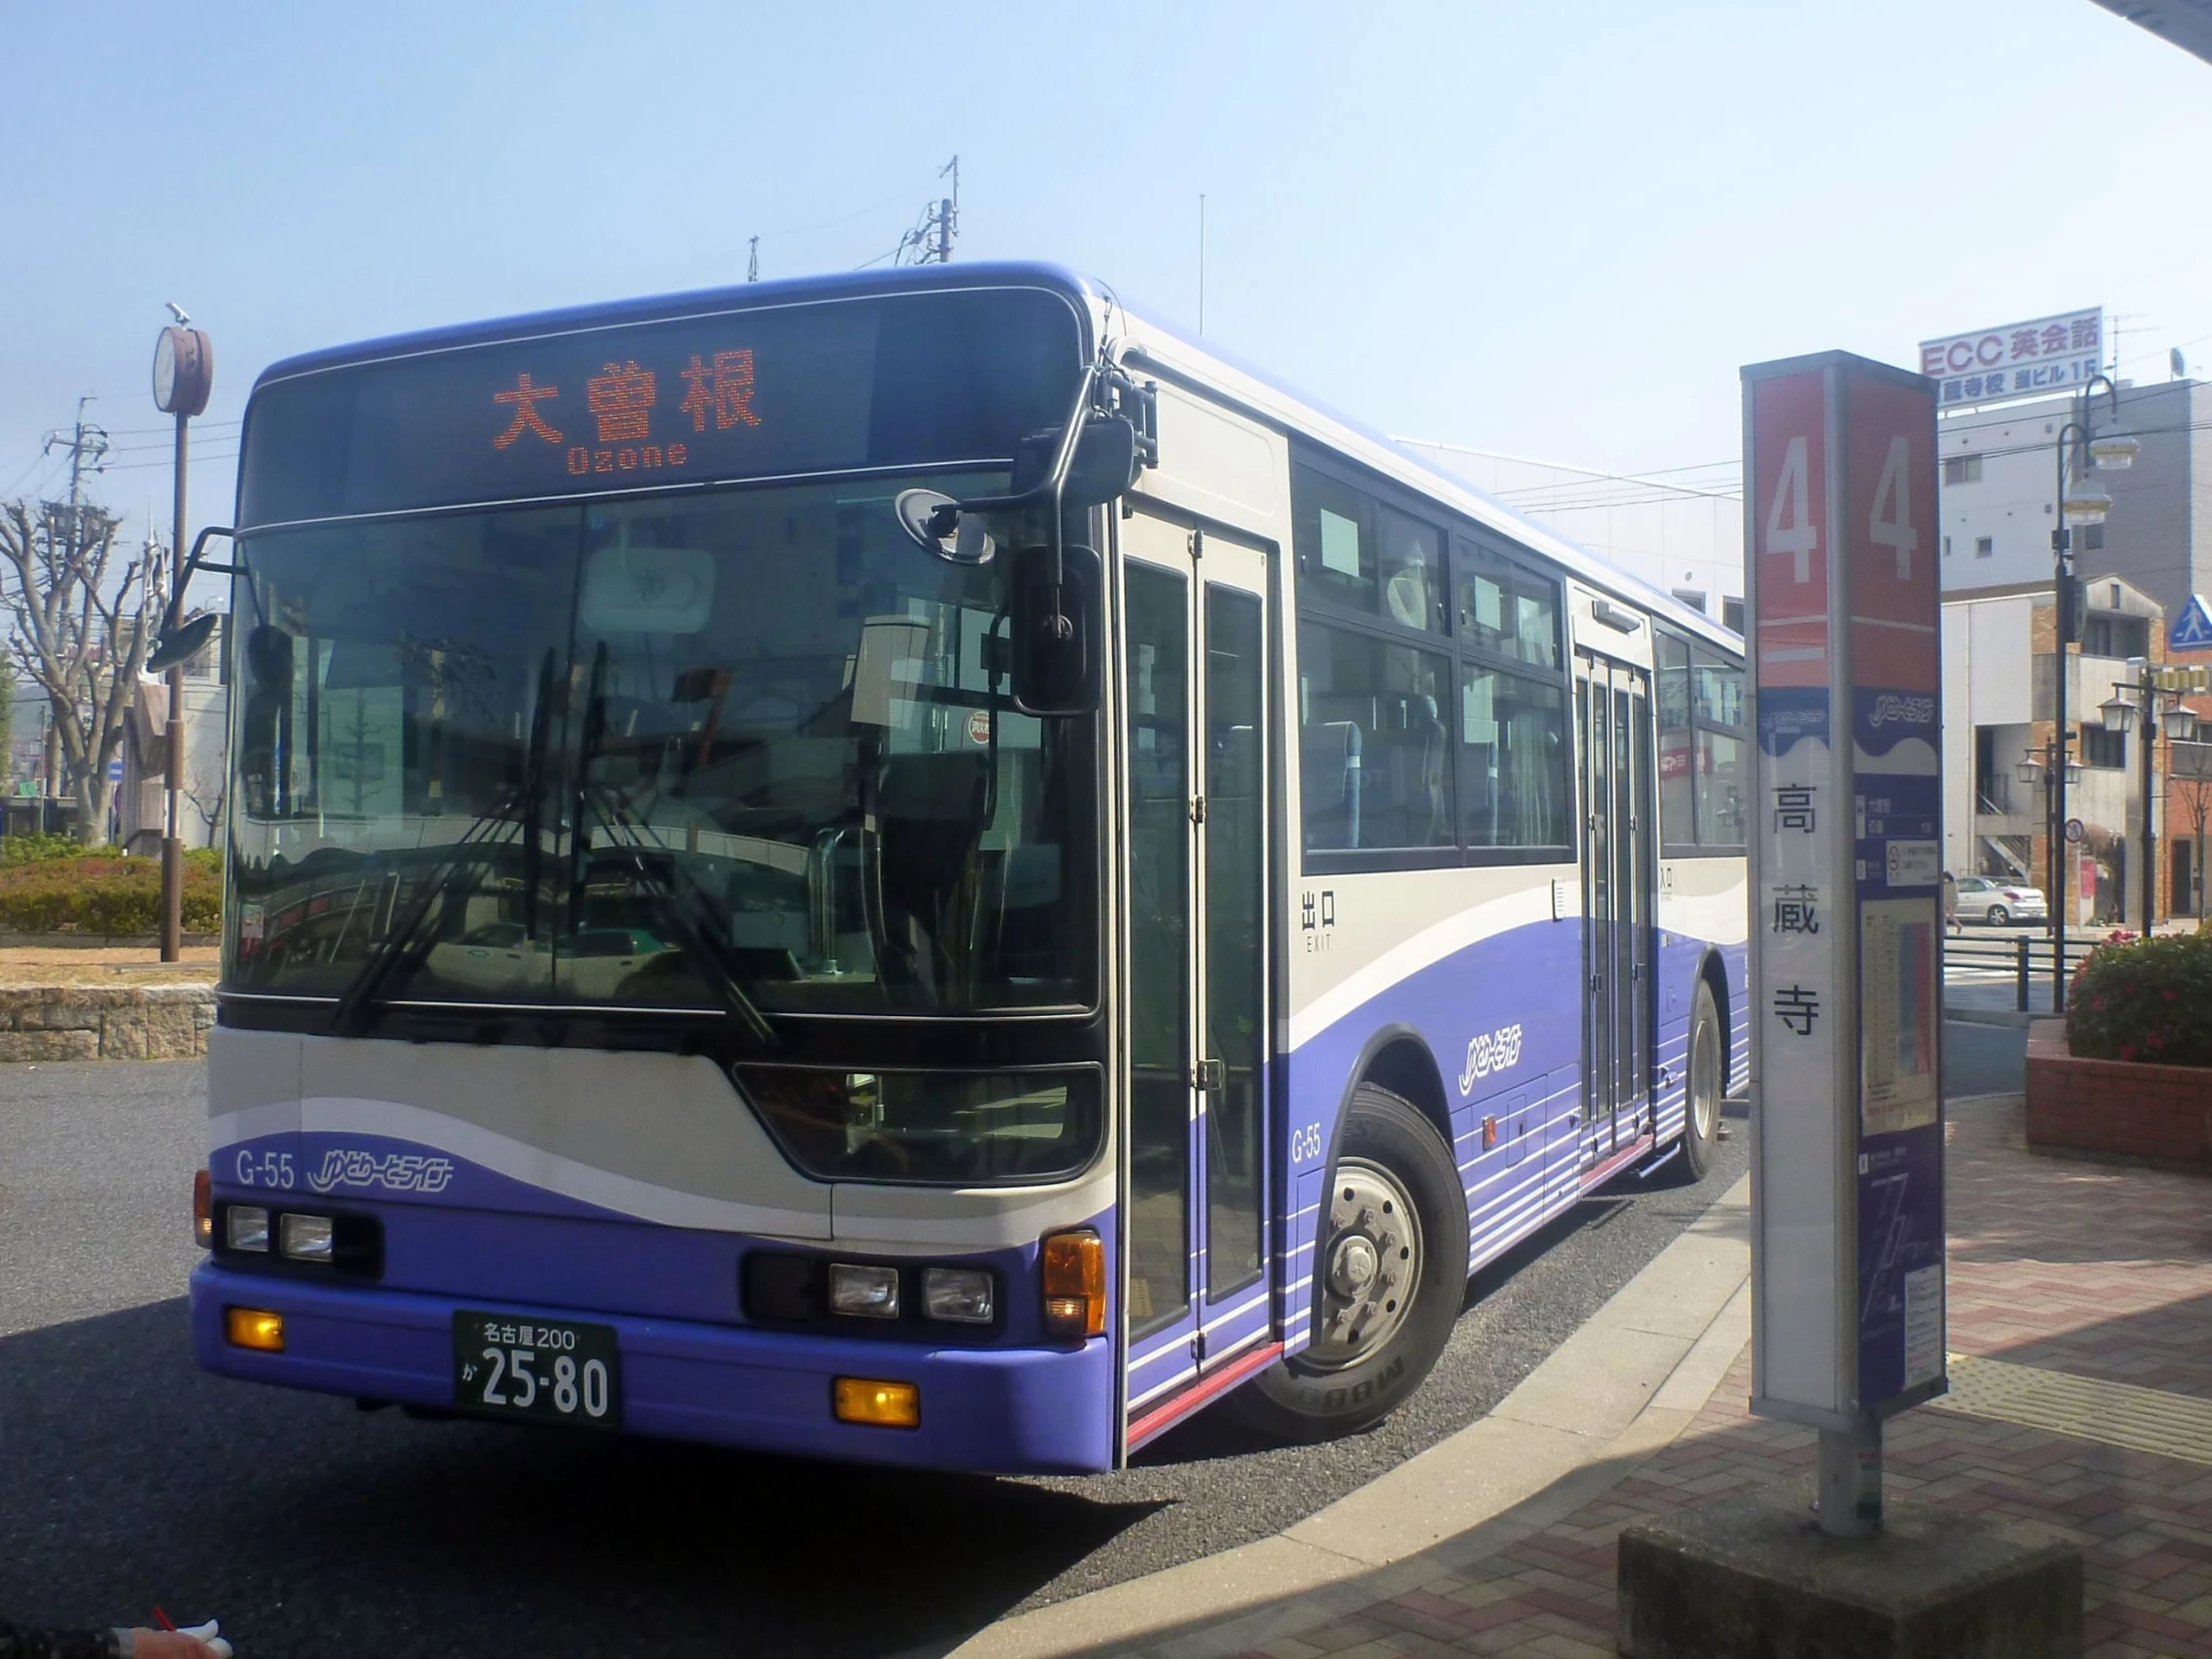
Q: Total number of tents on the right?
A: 0